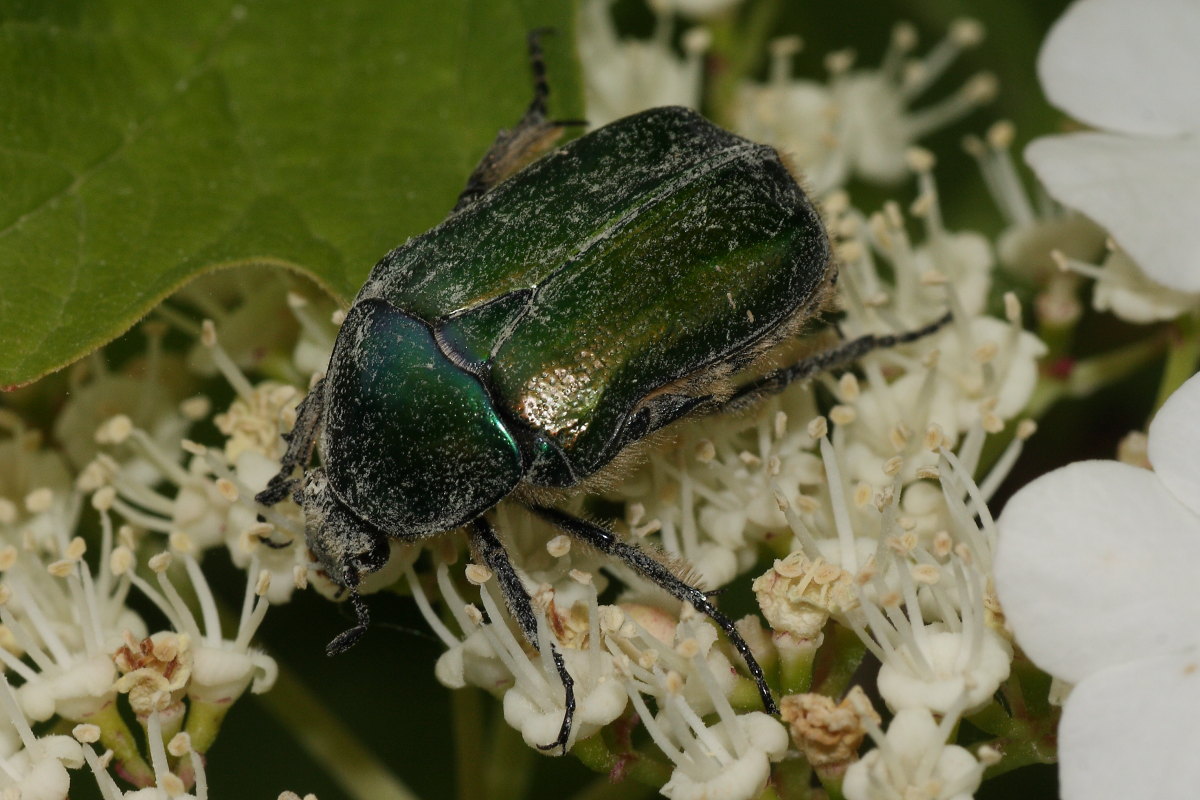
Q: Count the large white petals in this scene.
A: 5